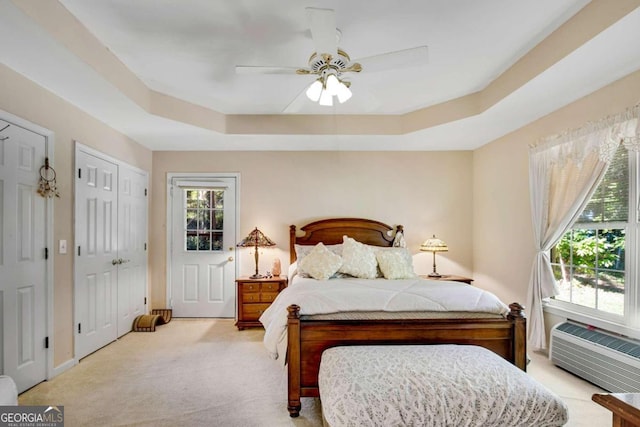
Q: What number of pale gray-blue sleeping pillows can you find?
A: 2